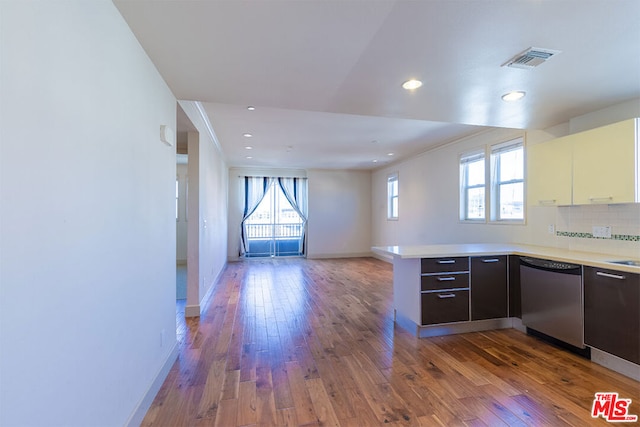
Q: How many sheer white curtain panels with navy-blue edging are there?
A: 2